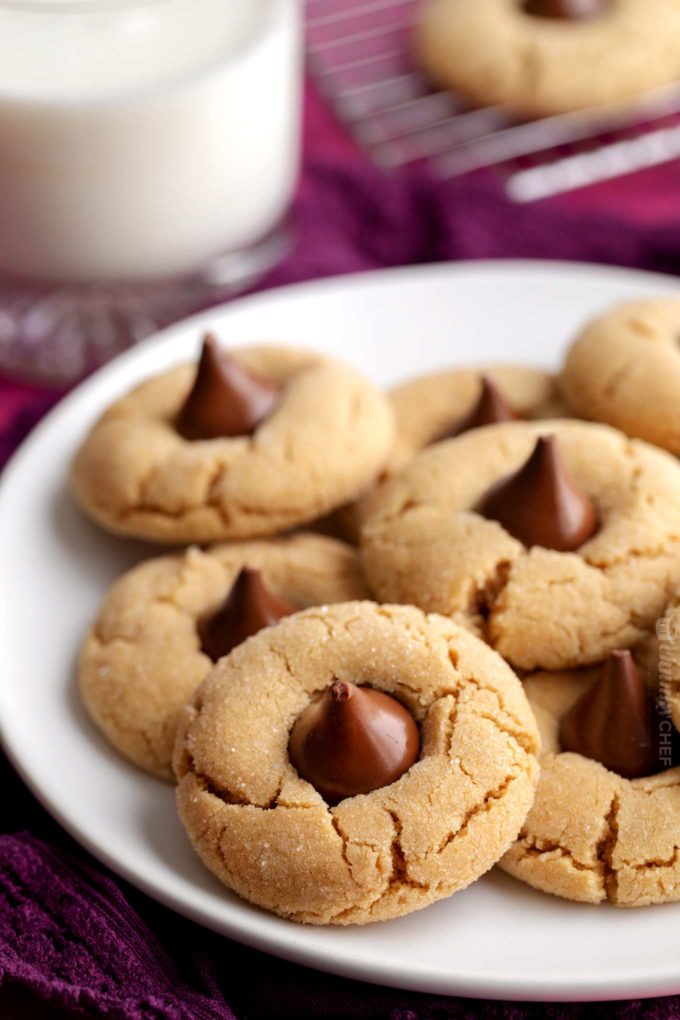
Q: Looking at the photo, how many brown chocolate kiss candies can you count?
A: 7